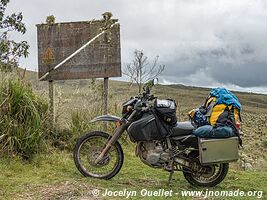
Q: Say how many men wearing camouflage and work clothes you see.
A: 0